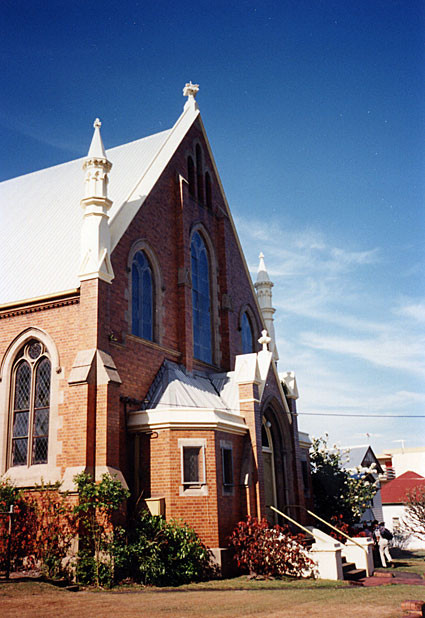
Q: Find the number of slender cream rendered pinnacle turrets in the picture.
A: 2